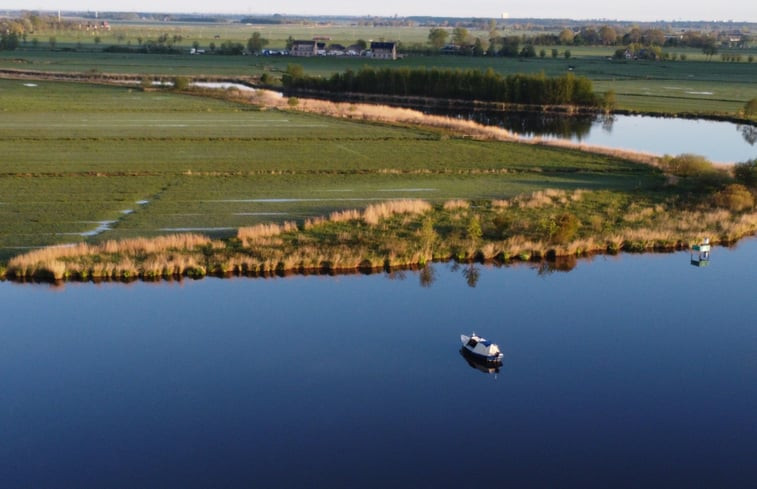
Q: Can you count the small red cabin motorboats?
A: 0